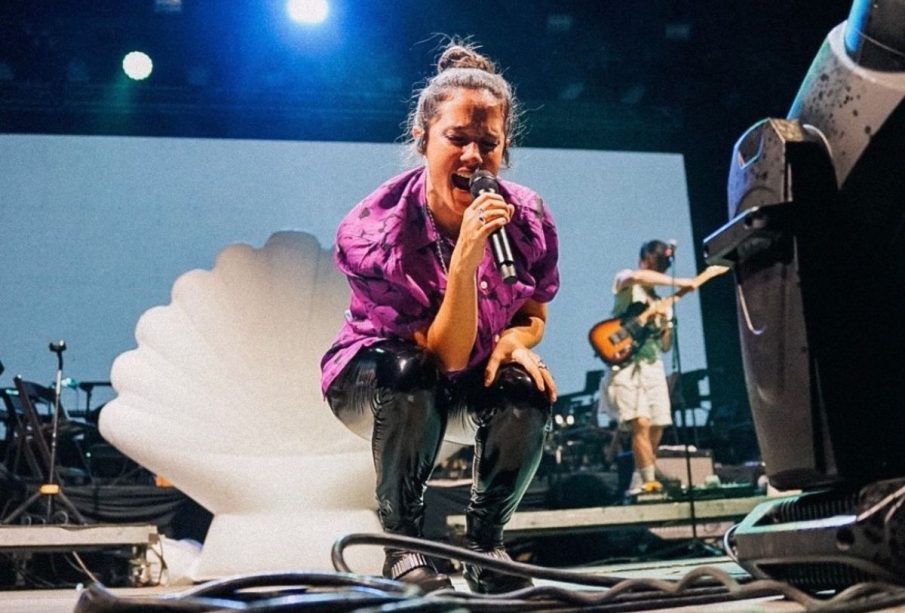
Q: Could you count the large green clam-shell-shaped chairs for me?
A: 0